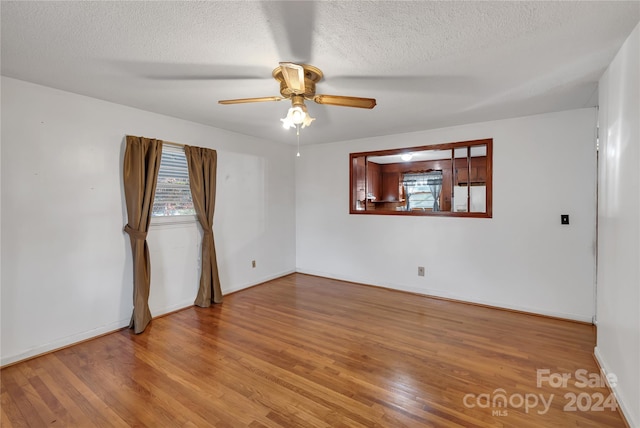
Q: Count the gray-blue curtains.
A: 2